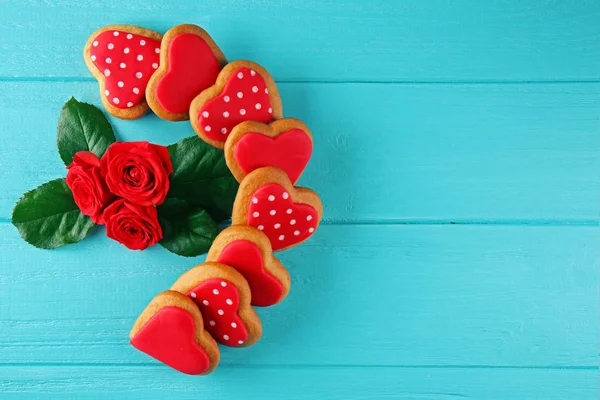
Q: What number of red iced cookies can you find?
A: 8